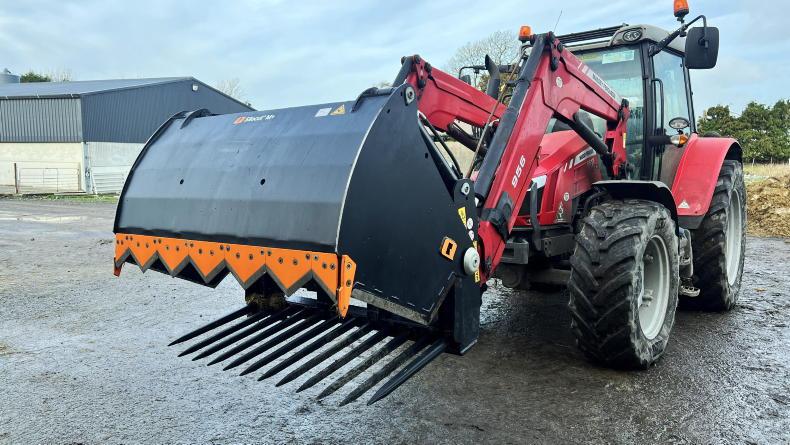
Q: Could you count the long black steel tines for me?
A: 12